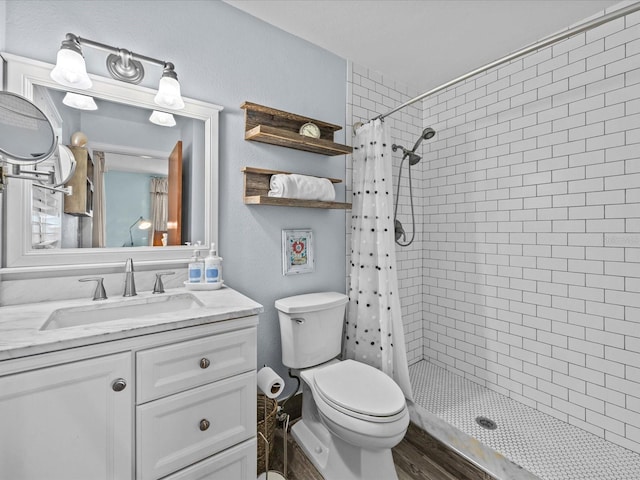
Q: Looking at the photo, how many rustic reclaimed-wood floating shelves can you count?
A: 2